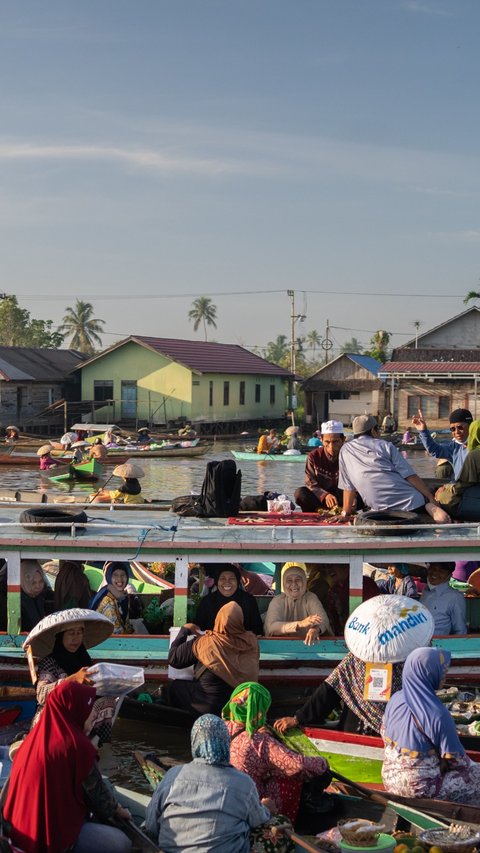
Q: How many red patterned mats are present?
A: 1